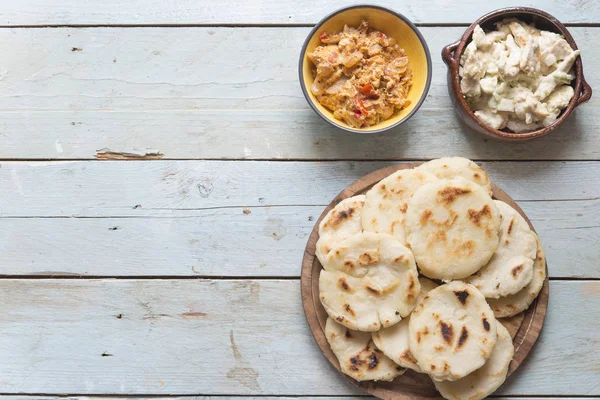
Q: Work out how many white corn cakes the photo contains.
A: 11